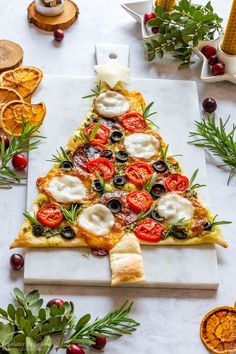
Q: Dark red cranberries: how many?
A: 13